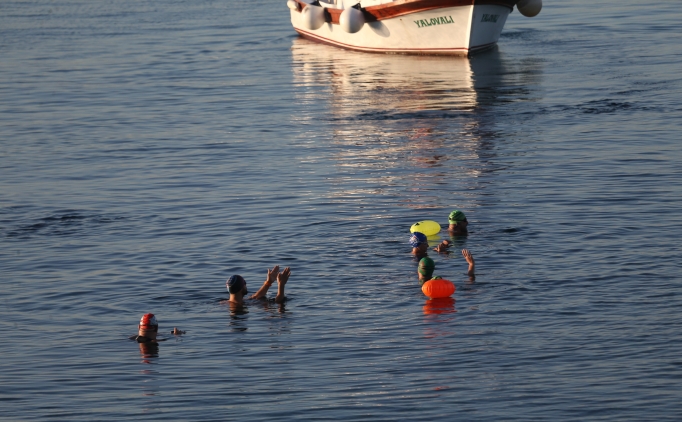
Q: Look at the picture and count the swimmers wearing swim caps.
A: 5